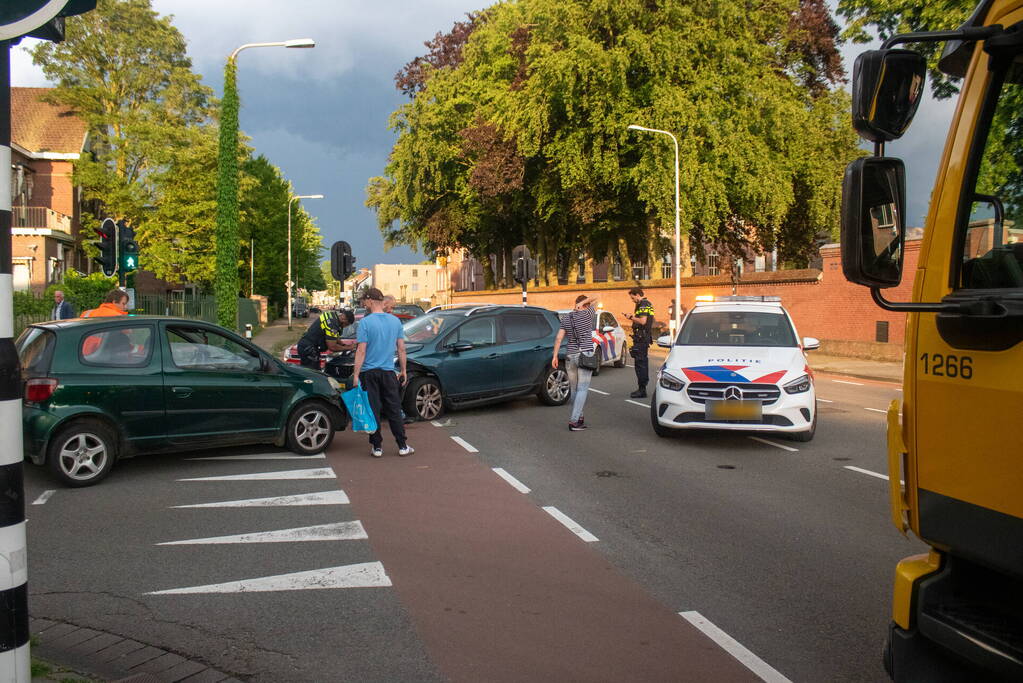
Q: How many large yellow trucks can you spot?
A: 1